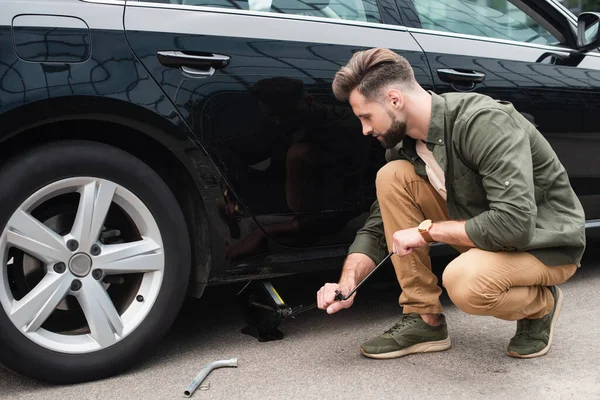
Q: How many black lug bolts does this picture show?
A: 5